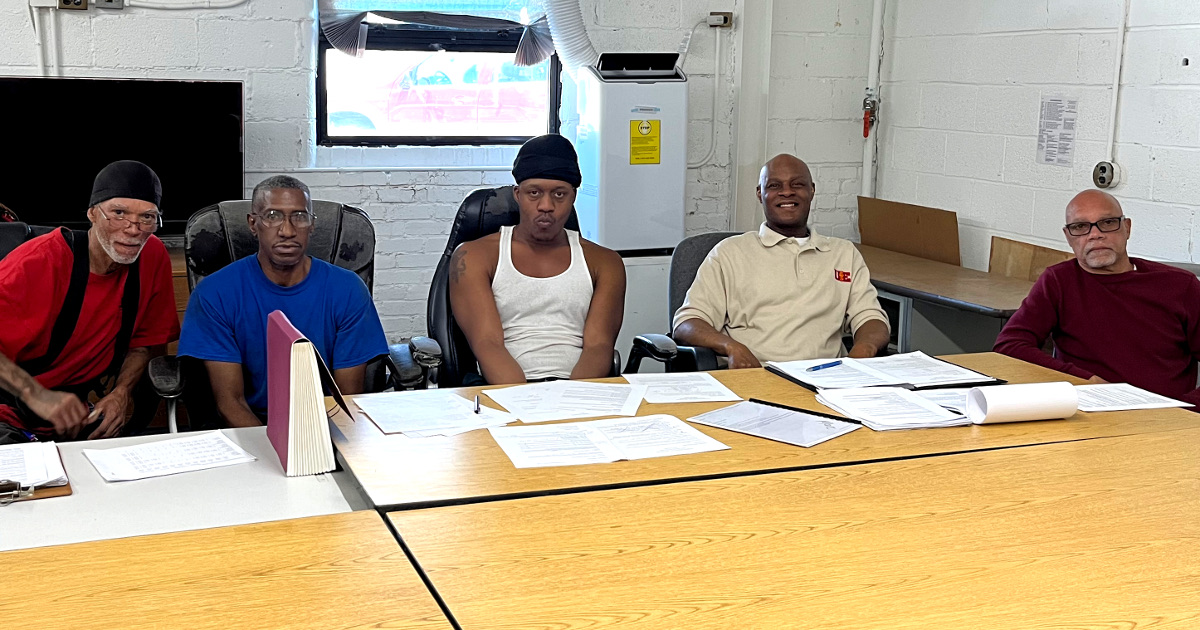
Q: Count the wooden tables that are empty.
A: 2